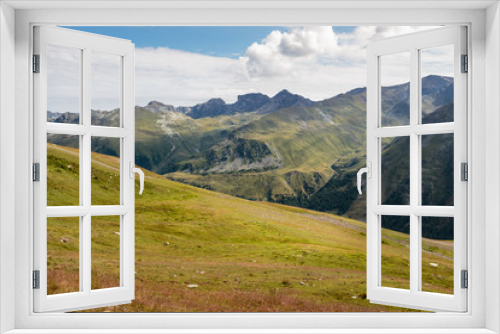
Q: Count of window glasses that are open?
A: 2